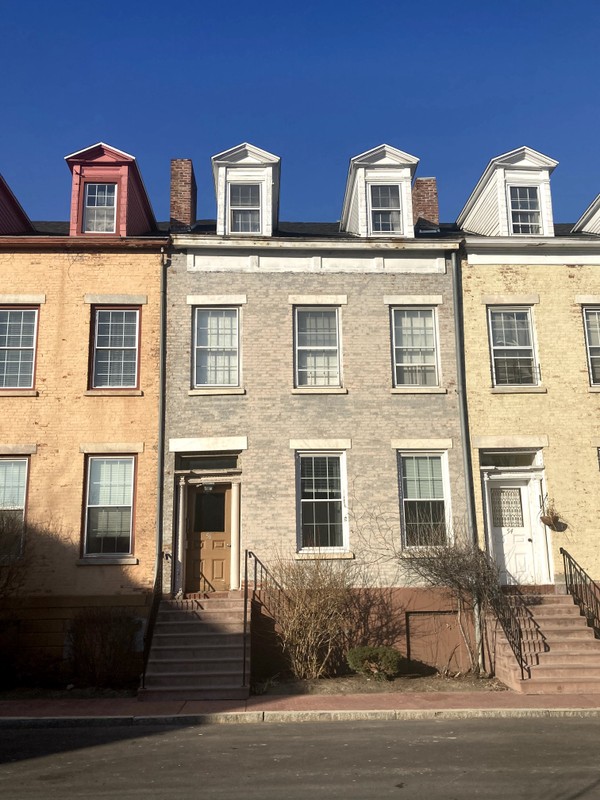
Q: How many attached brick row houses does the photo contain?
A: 3